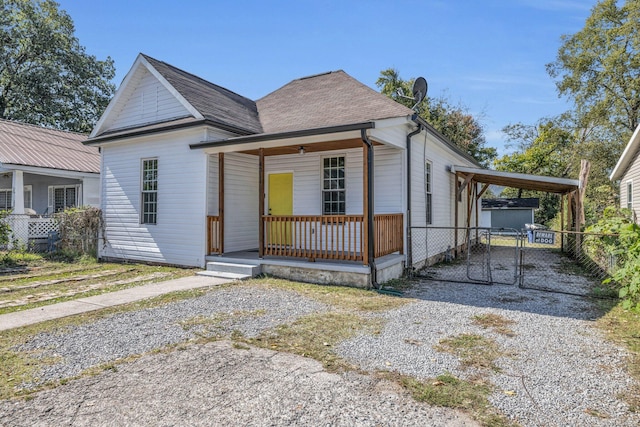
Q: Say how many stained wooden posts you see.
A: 3